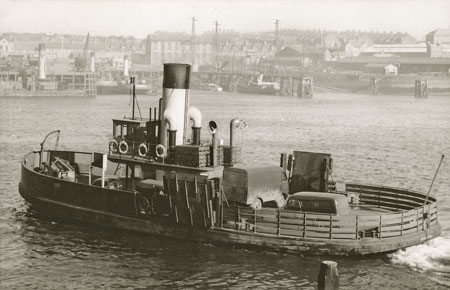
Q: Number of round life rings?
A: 4